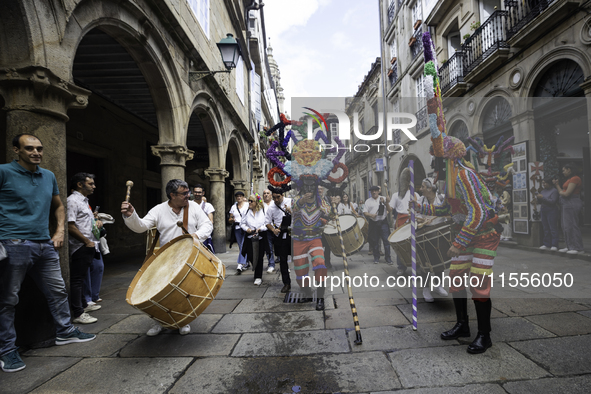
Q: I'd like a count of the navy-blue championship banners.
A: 0